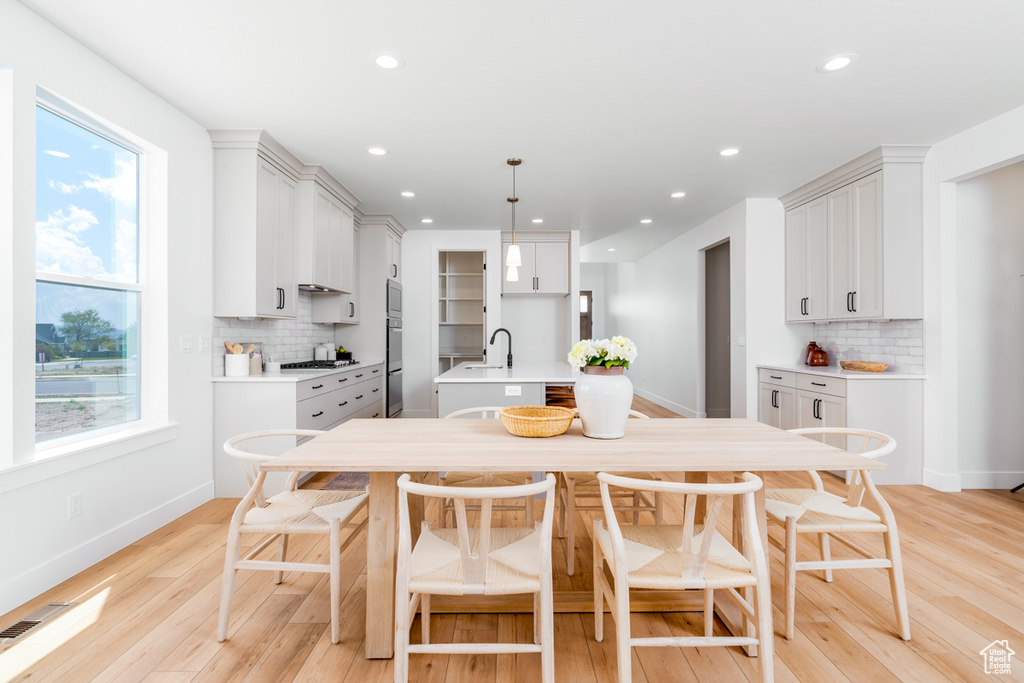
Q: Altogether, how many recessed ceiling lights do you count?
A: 10